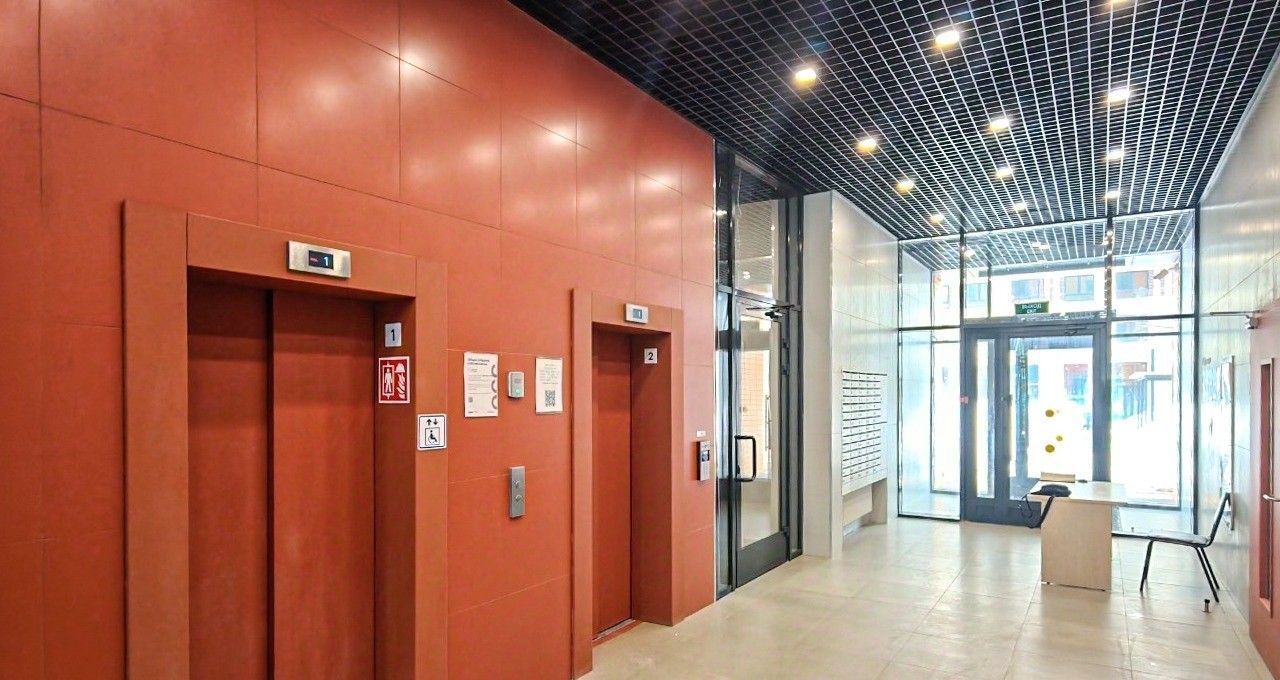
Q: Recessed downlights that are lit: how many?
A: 12